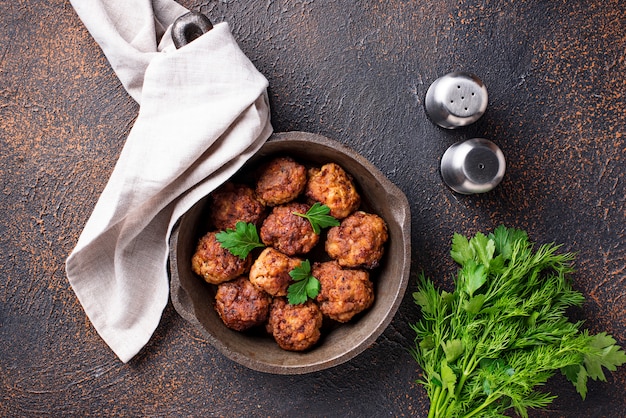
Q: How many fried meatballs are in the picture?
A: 10